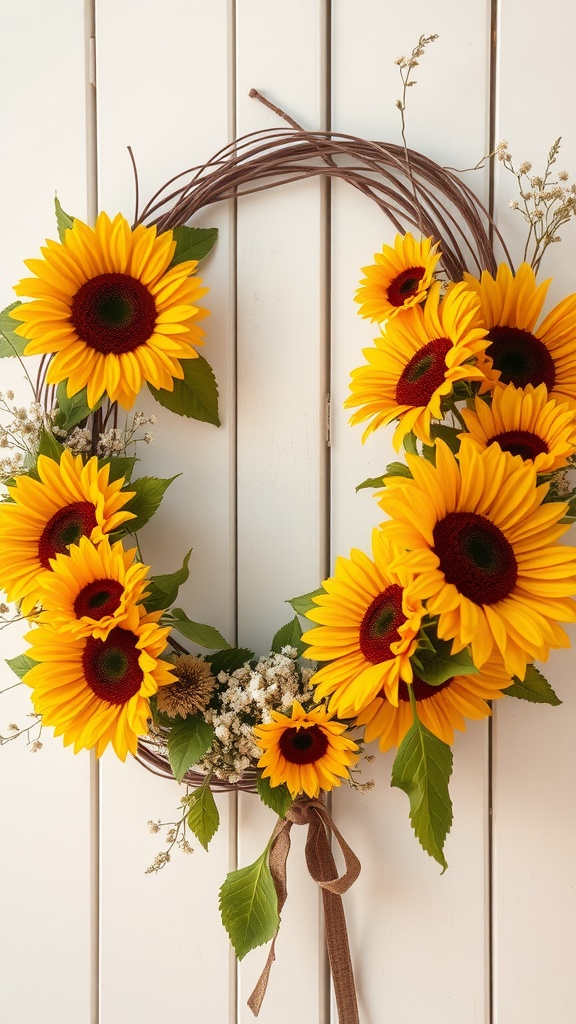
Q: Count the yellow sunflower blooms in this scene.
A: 12